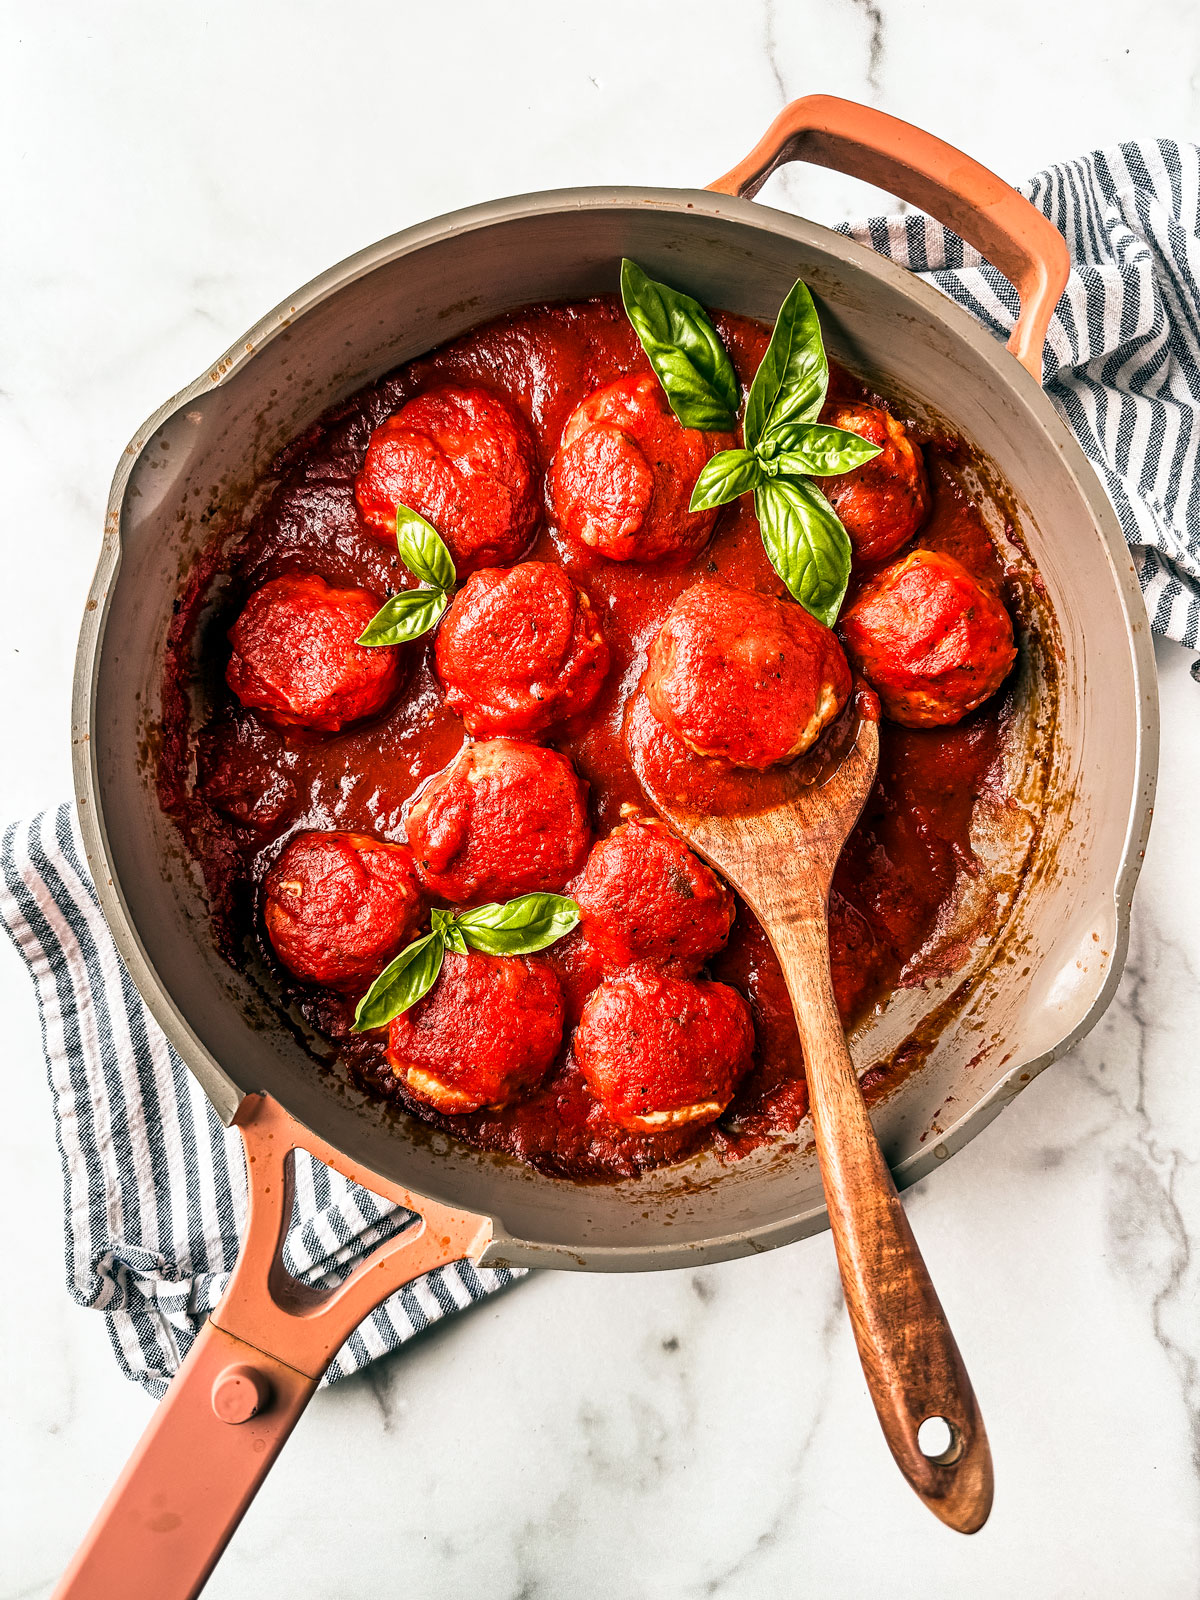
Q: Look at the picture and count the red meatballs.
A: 12